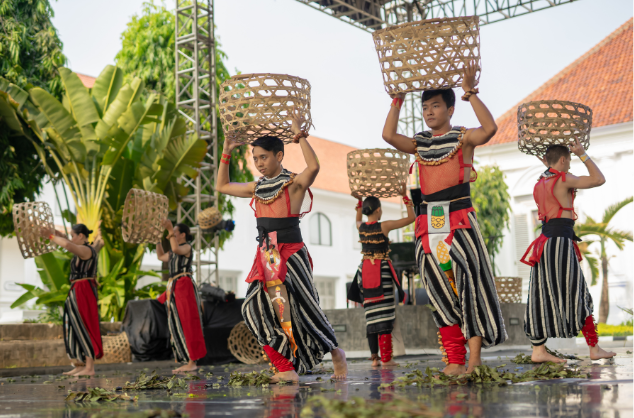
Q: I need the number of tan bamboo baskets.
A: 10